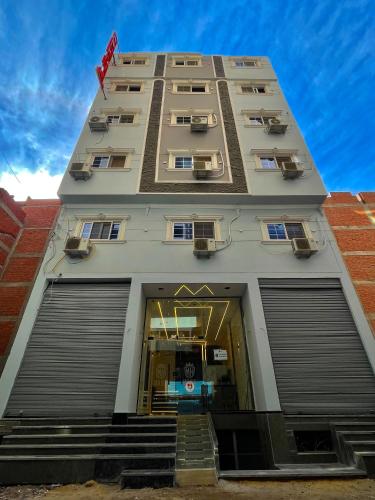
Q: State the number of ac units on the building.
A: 9